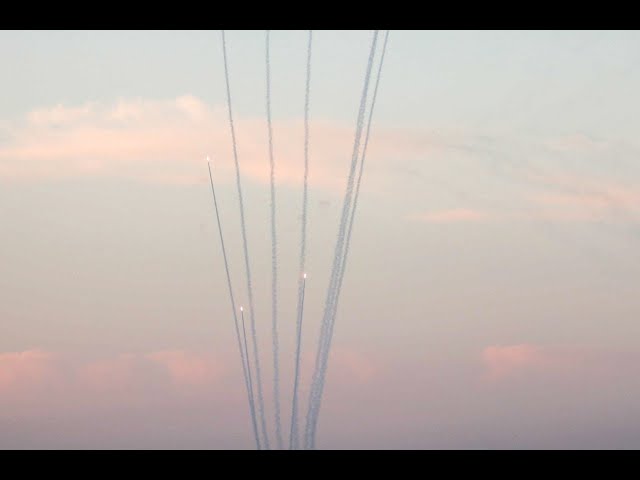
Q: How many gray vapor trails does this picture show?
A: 8